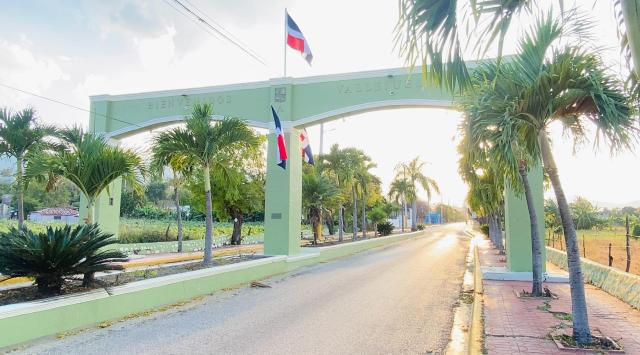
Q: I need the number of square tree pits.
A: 2